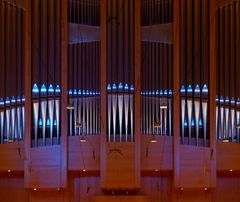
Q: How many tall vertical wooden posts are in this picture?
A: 6